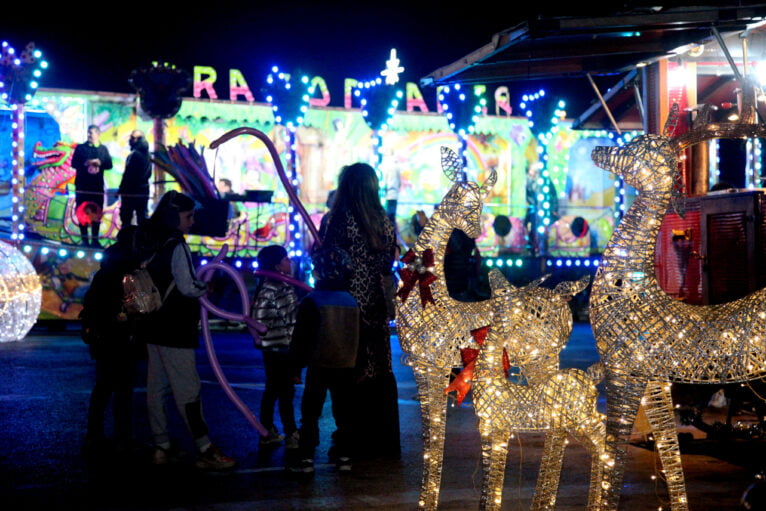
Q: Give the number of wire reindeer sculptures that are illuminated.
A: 3